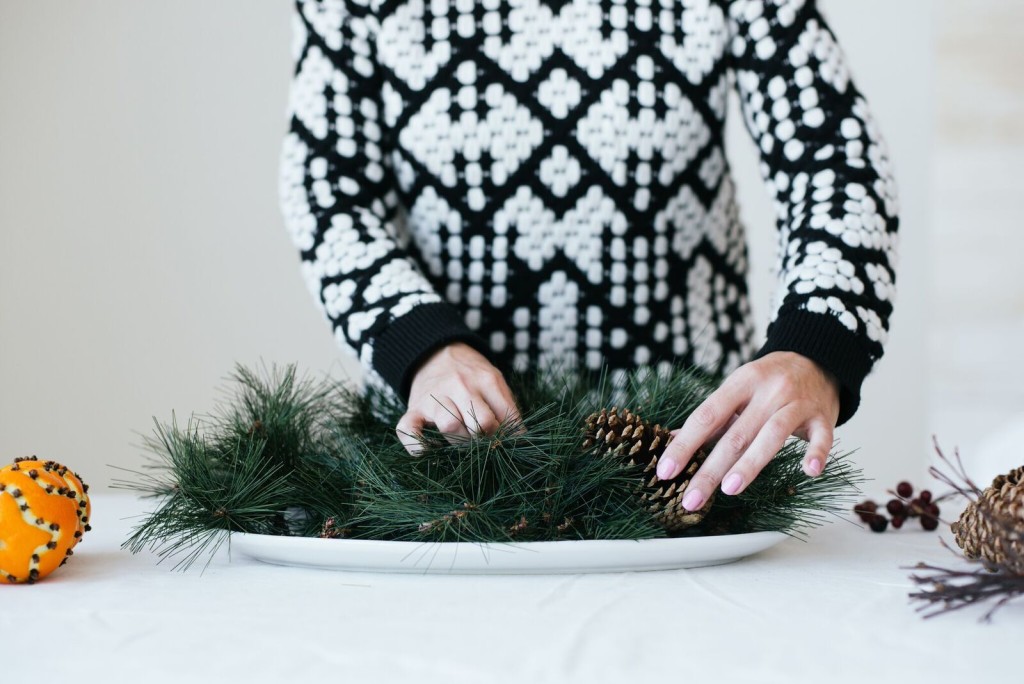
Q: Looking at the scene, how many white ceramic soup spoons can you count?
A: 0